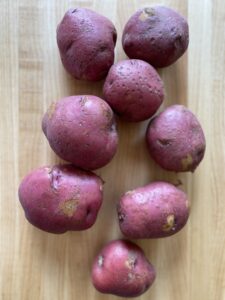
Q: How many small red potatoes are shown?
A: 8